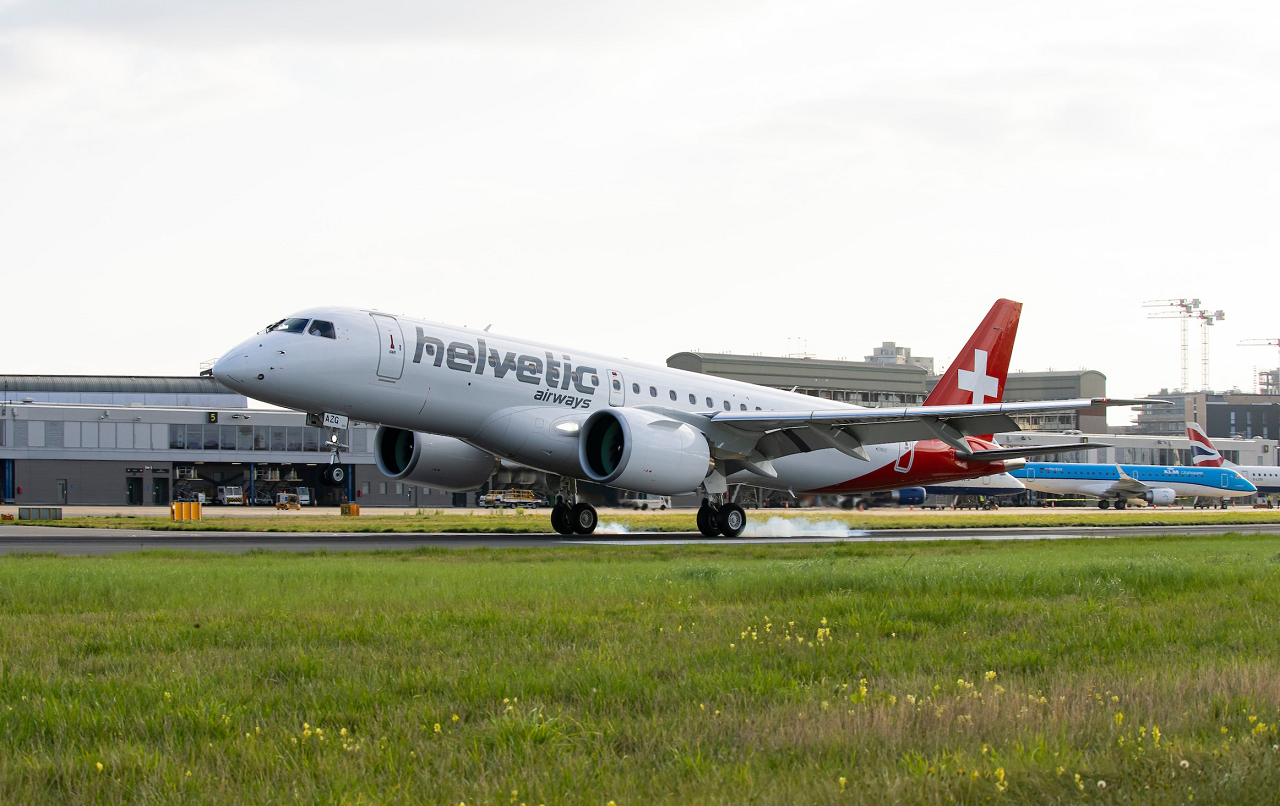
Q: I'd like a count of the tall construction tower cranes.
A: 3